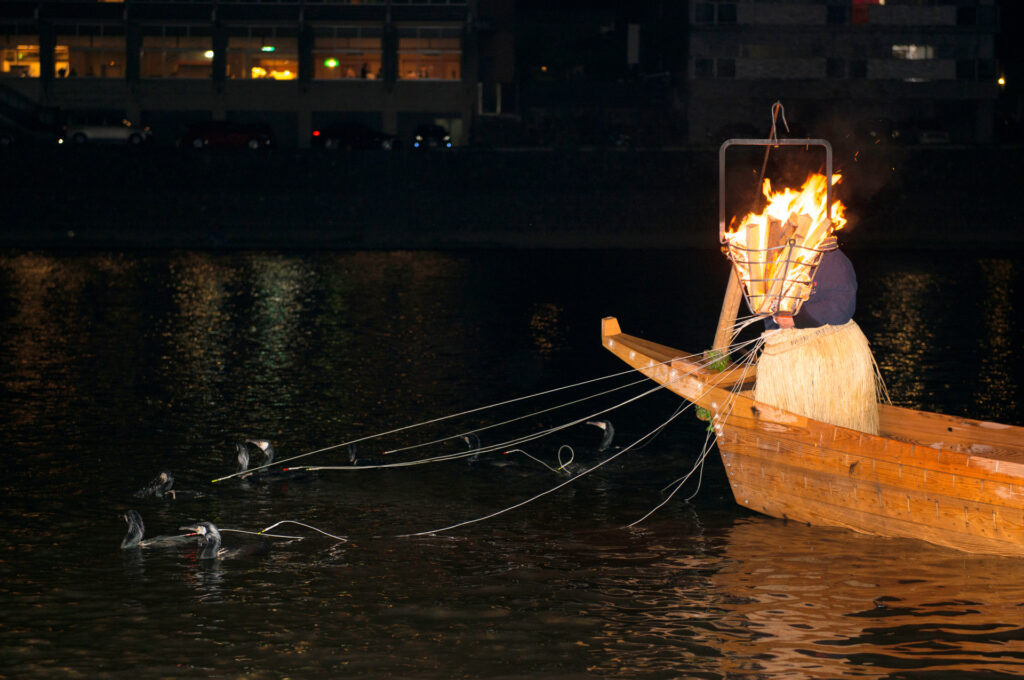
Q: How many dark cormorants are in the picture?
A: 8